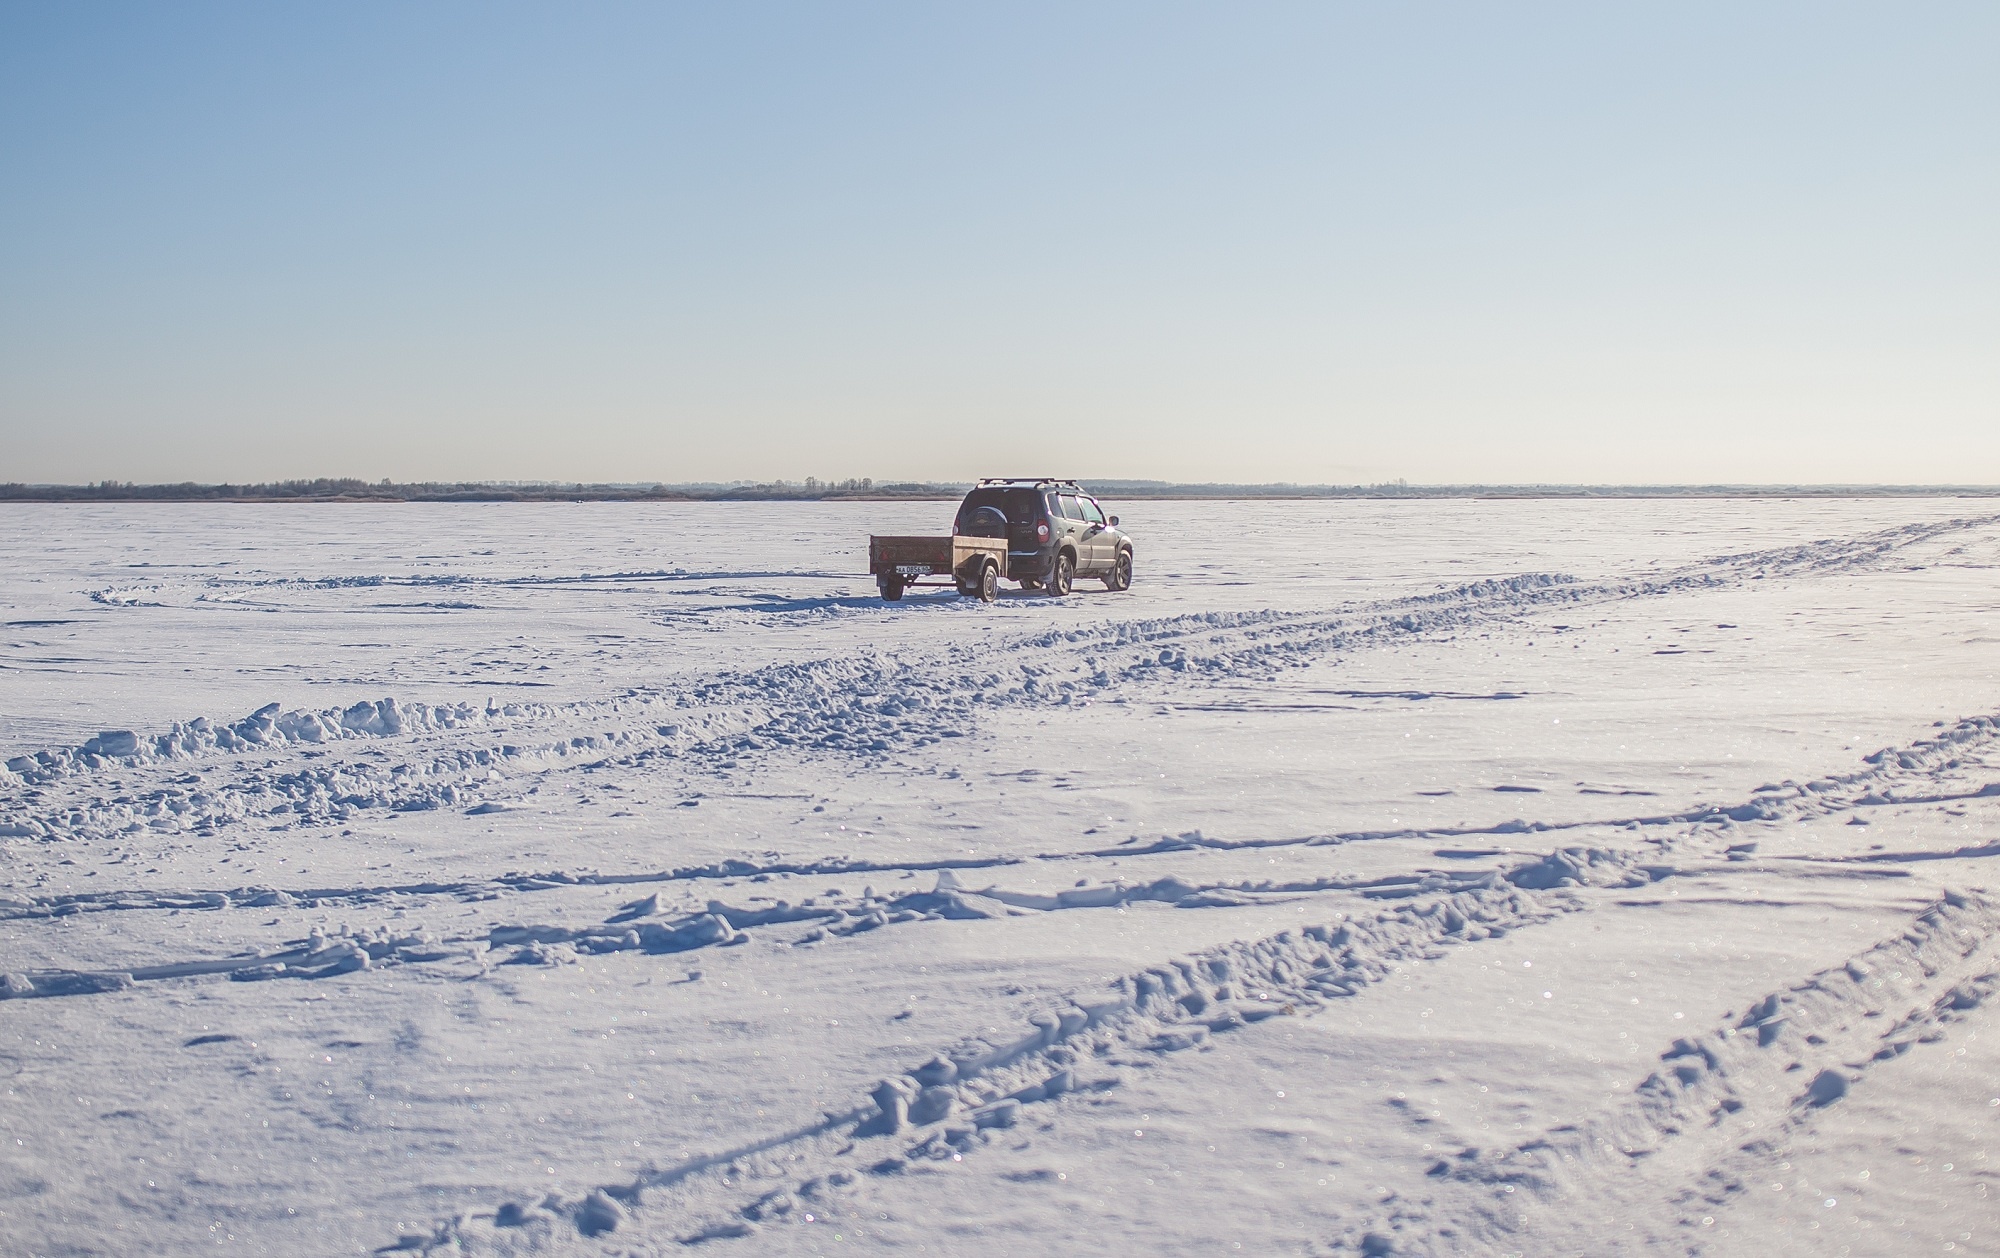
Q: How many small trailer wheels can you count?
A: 2